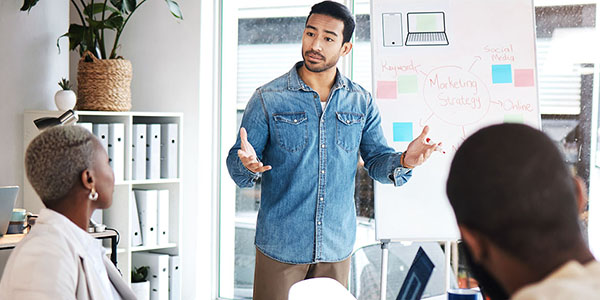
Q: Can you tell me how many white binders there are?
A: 11